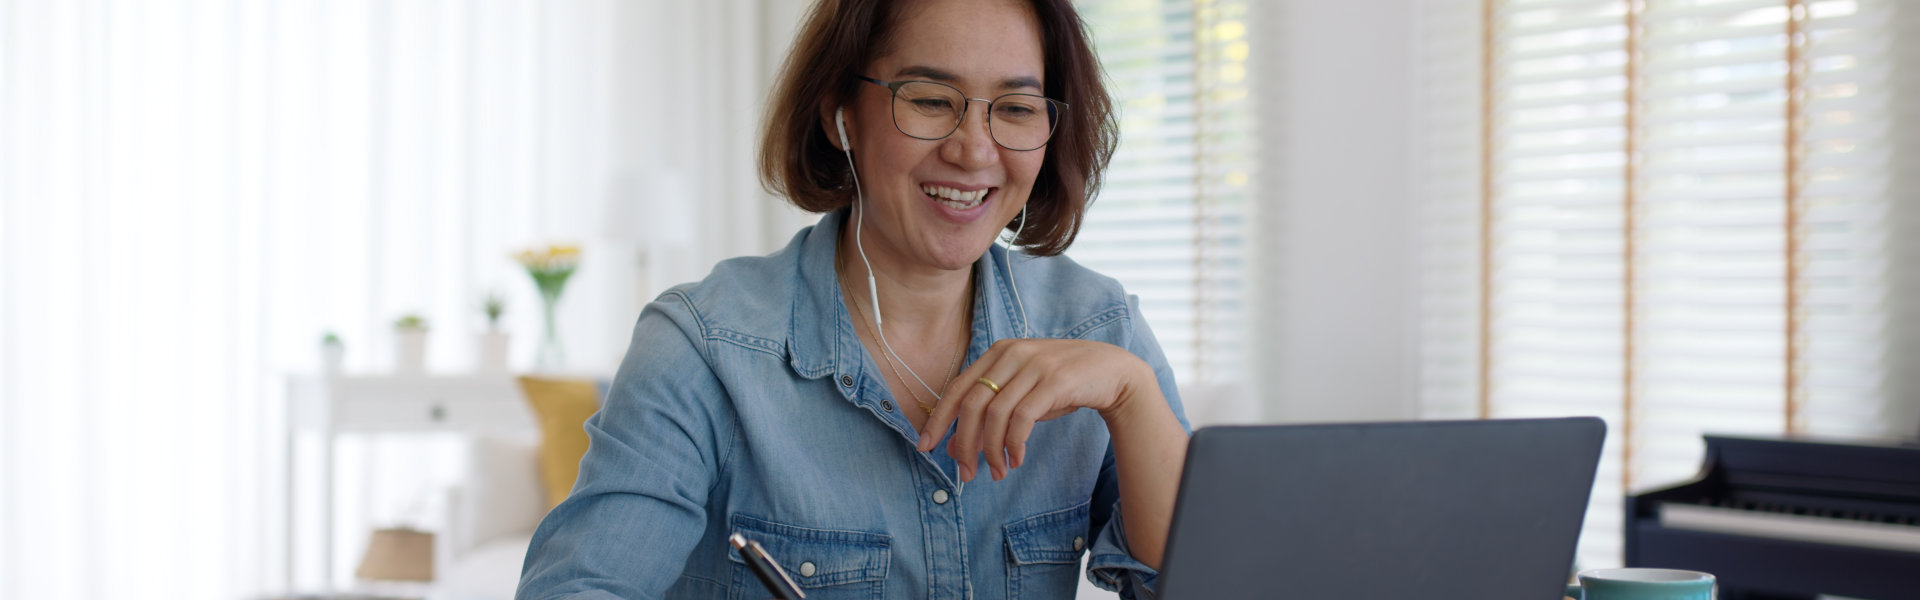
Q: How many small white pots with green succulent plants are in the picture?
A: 3